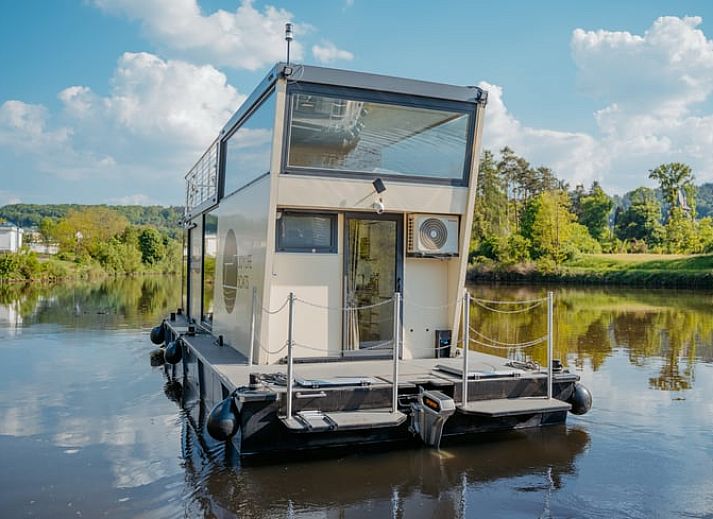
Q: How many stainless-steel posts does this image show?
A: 5